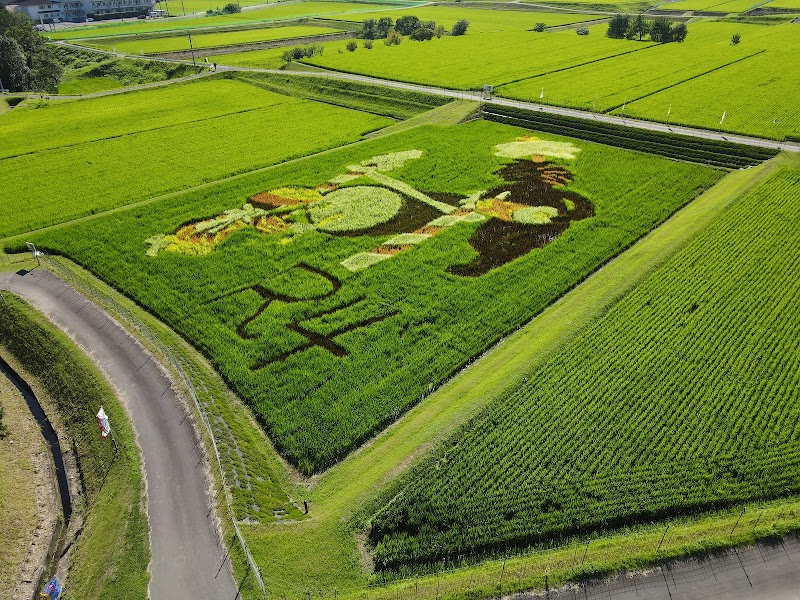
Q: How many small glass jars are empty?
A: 0